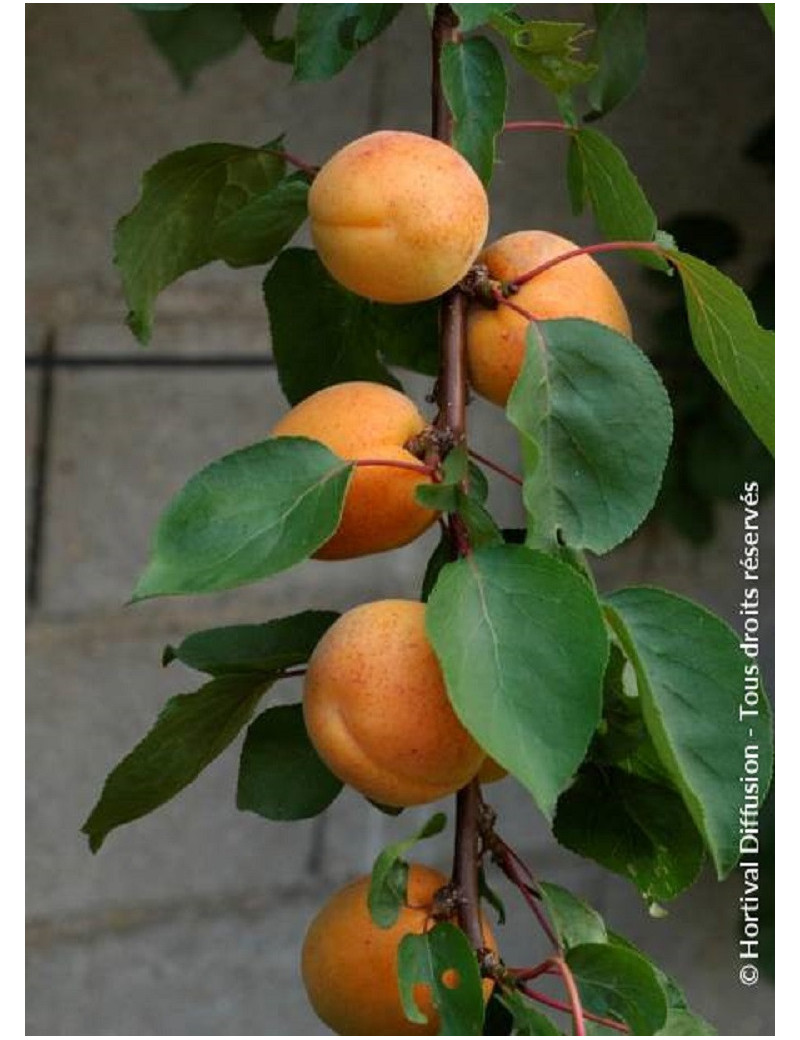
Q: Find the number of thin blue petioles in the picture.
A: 0